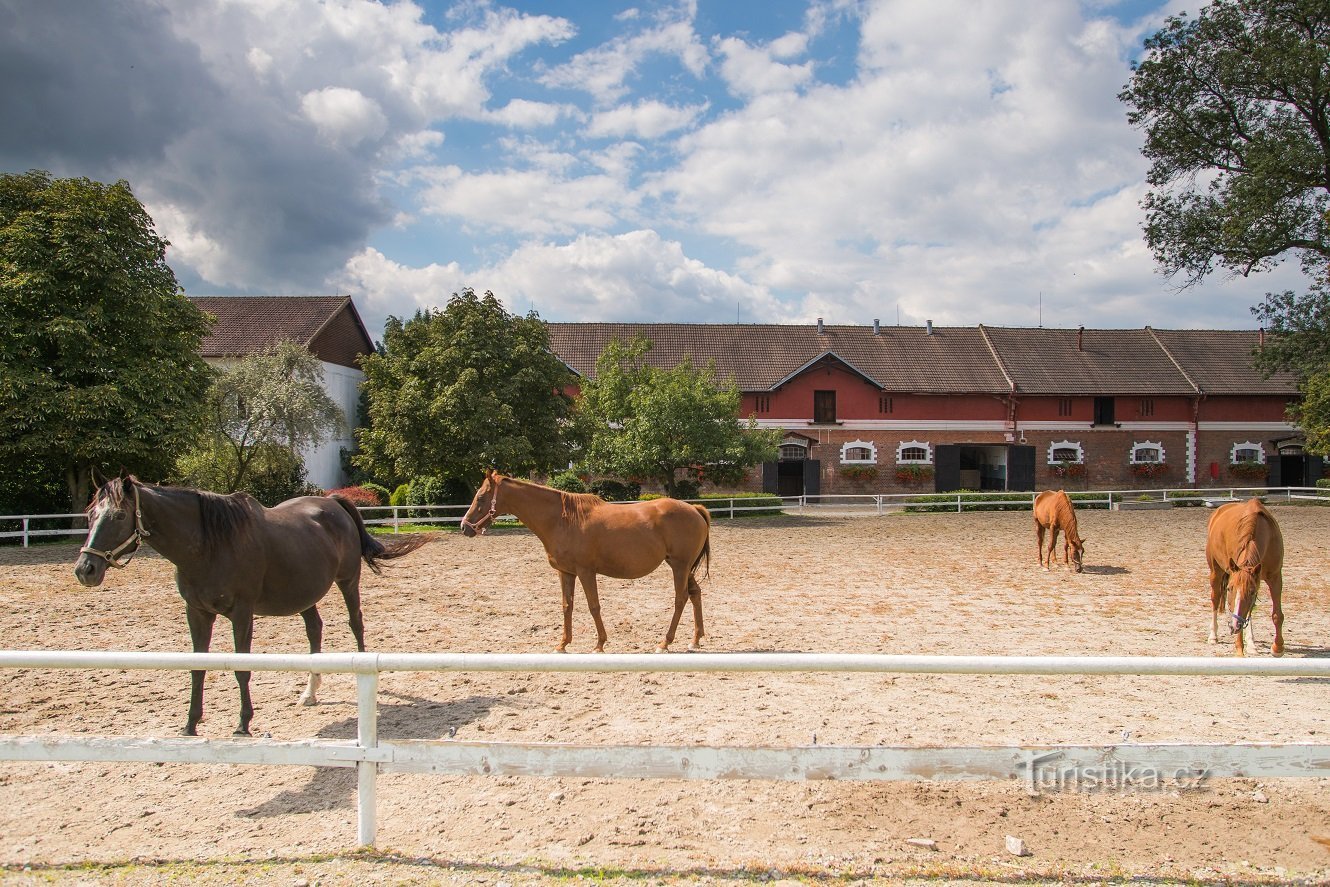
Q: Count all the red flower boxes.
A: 5